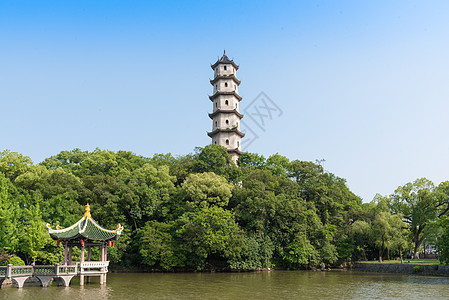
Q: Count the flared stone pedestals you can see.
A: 3